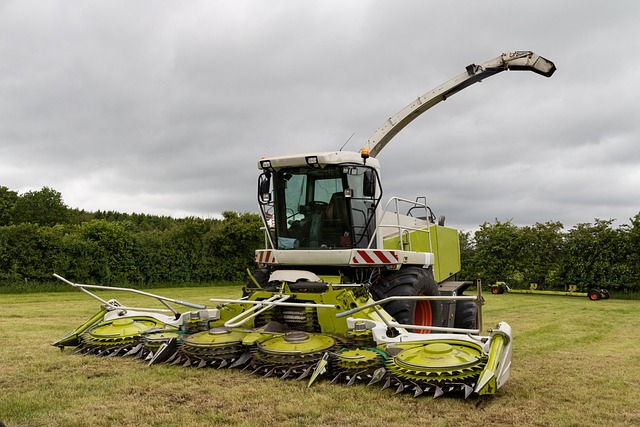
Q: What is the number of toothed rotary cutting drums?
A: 6